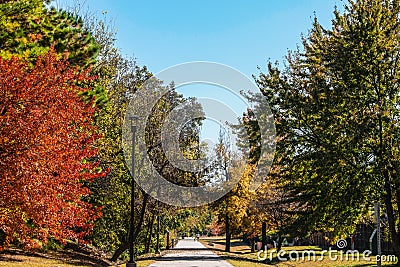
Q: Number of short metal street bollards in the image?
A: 0